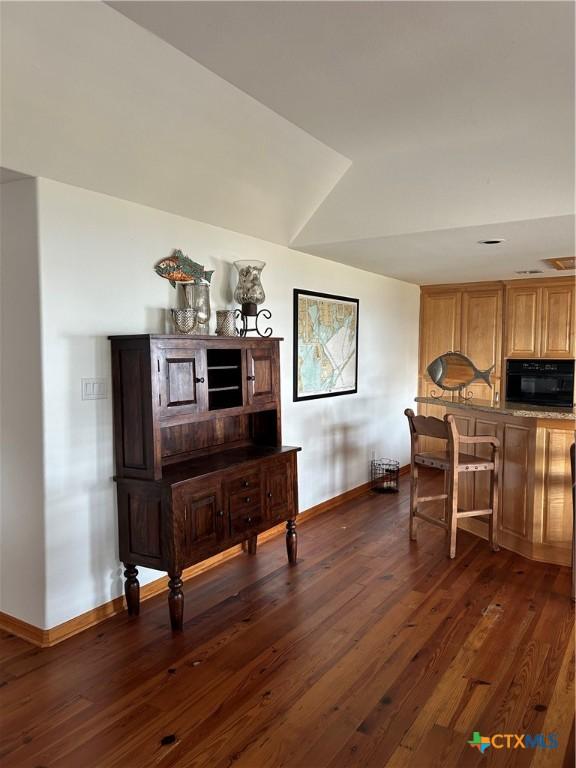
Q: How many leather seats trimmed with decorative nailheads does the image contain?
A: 1